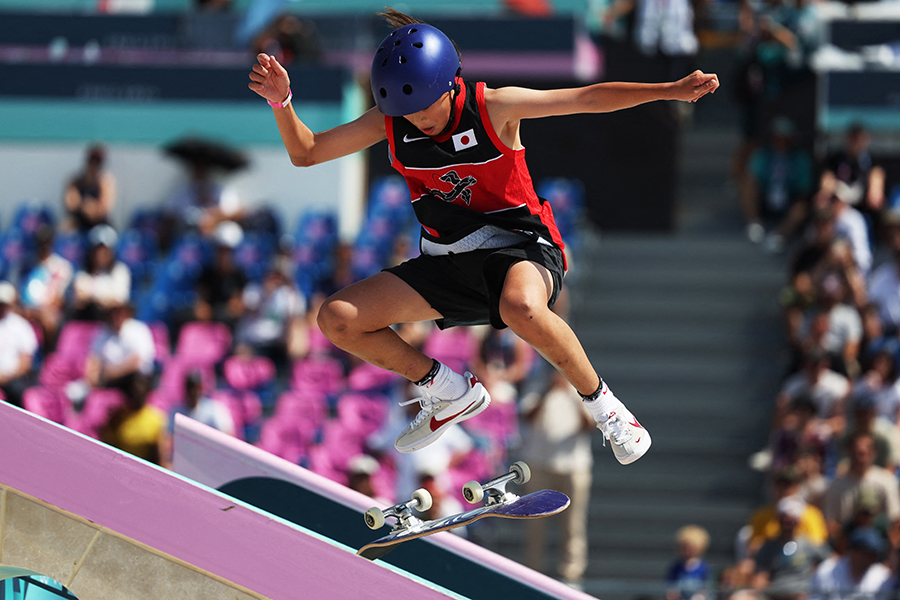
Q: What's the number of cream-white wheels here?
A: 4